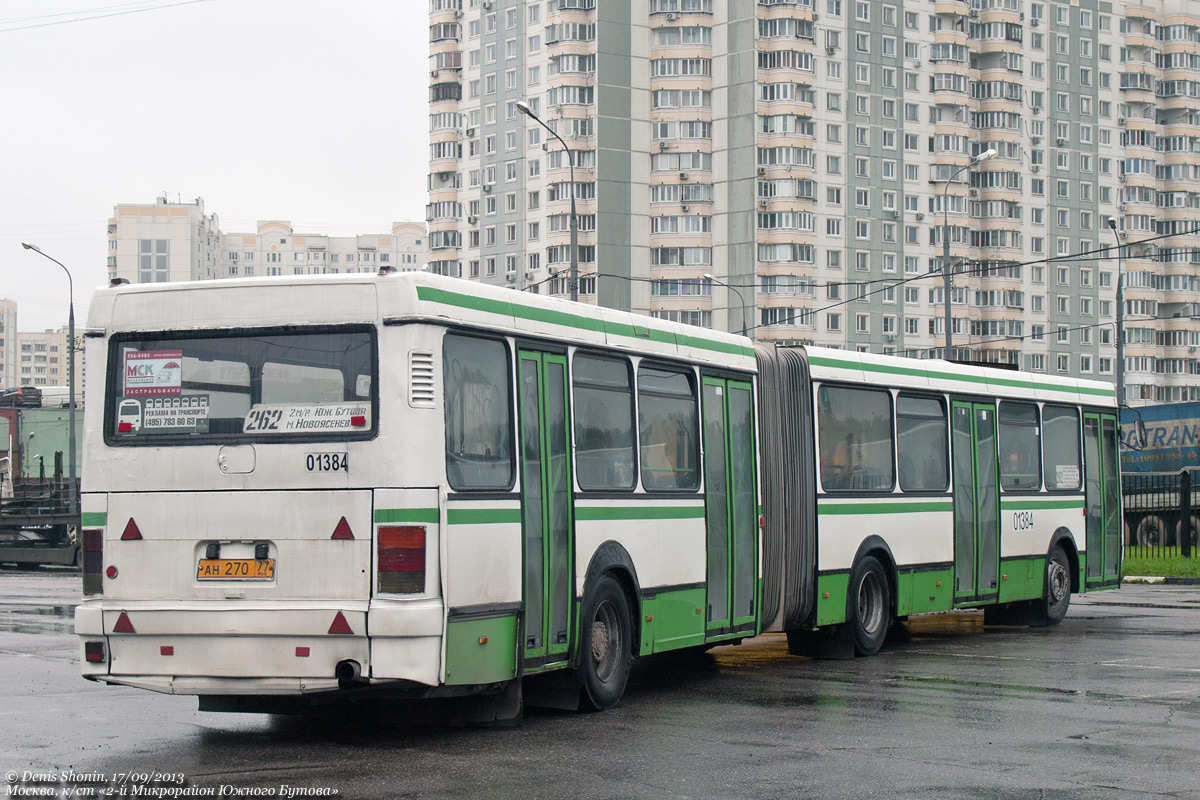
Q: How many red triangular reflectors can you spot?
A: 4